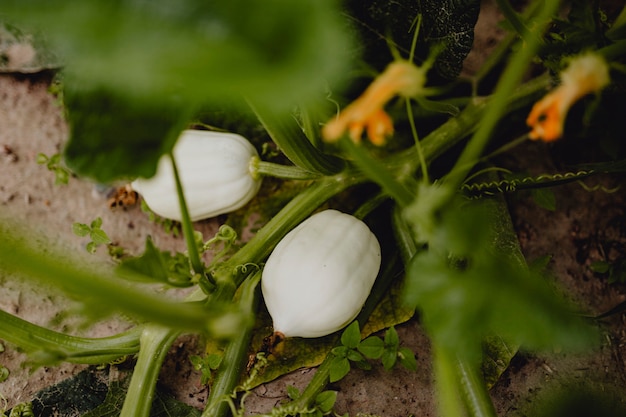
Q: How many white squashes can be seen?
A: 2